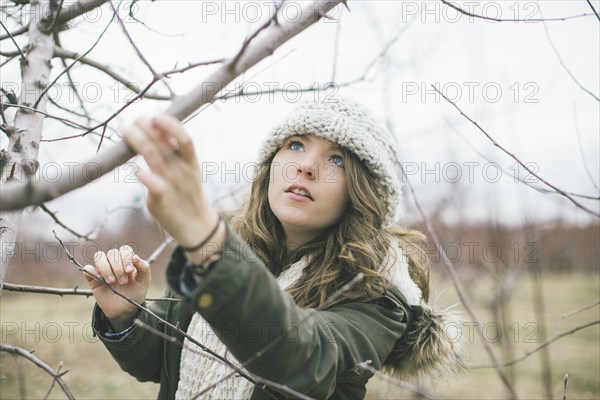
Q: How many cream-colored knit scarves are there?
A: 1